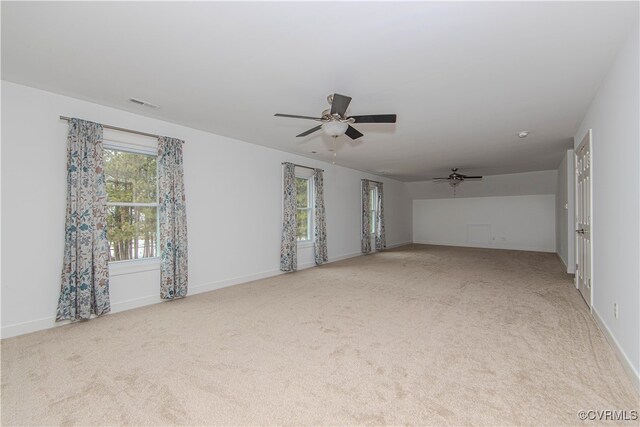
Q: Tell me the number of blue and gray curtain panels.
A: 6